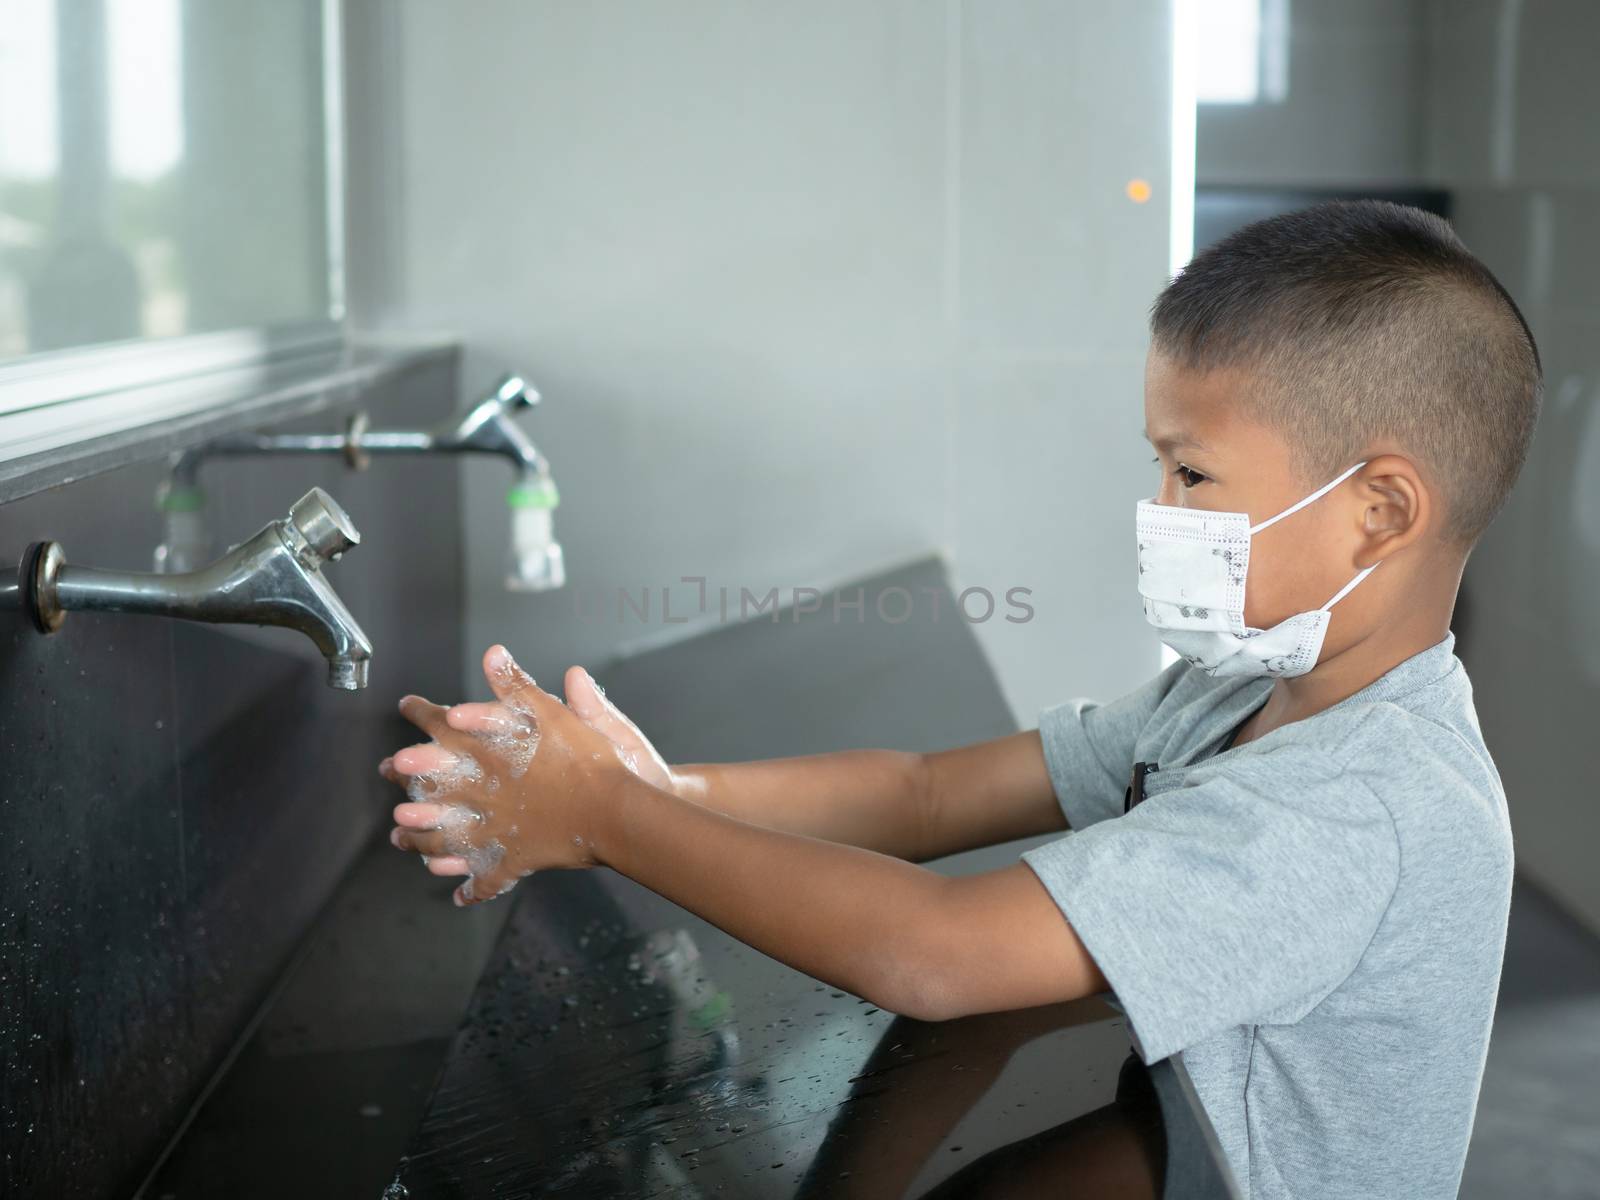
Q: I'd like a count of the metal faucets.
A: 2